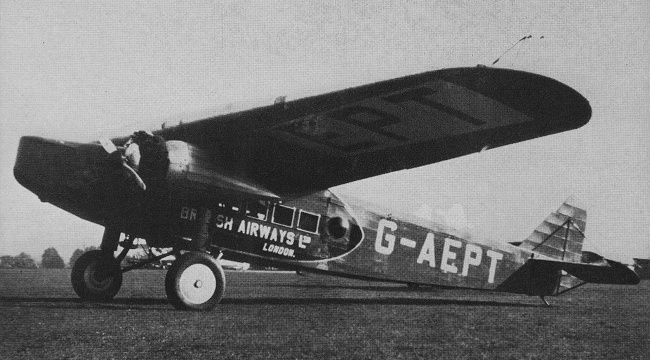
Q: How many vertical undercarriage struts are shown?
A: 2